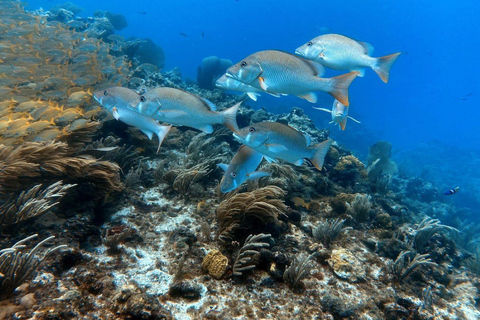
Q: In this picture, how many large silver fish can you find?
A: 8